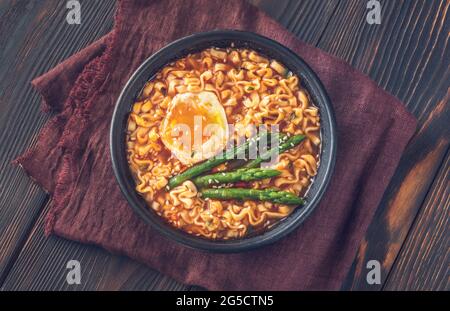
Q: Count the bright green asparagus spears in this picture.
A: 4